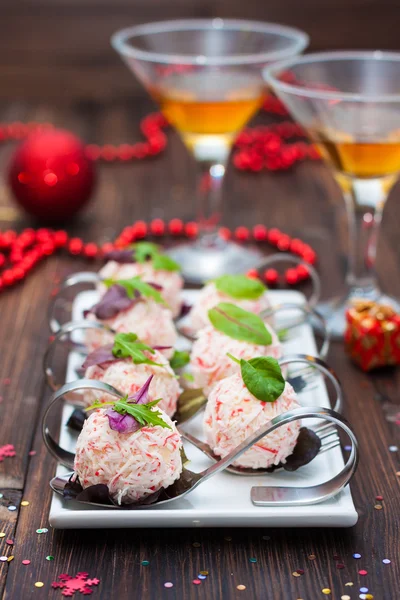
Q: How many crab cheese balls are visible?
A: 7